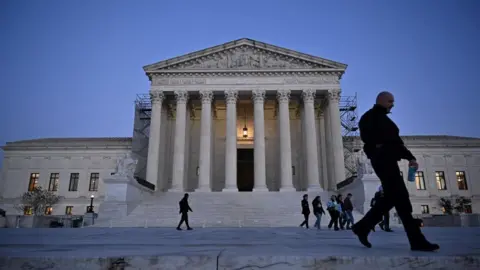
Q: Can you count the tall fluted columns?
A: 8